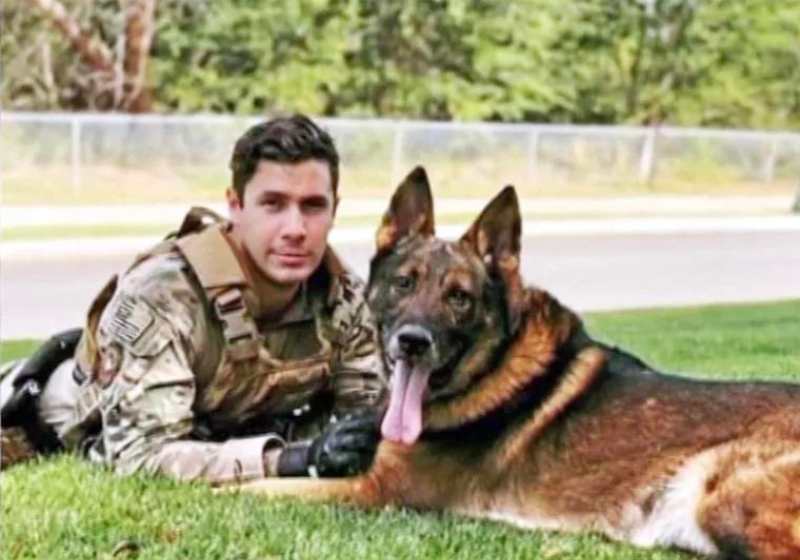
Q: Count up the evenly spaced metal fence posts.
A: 5